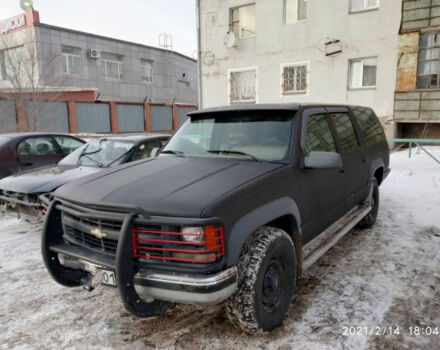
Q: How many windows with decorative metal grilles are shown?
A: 2